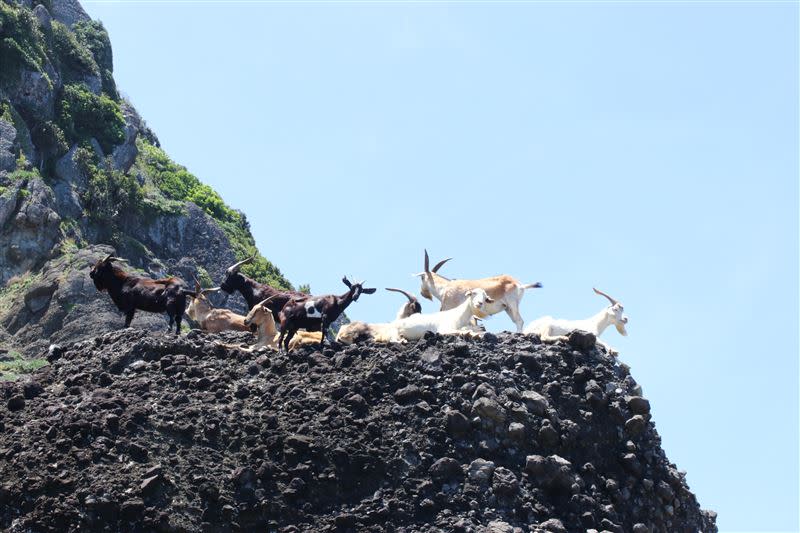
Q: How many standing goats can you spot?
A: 4